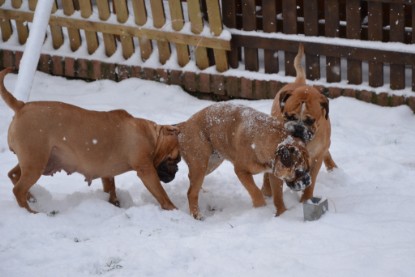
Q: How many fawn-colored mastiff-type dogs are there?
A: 3